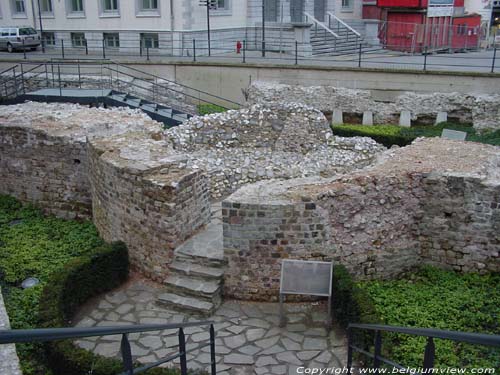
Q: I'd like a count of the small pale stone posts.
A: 4